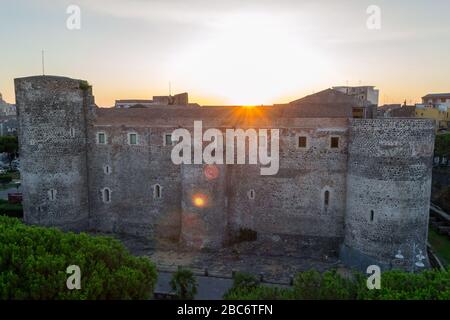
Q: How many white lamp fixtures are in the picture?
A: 3